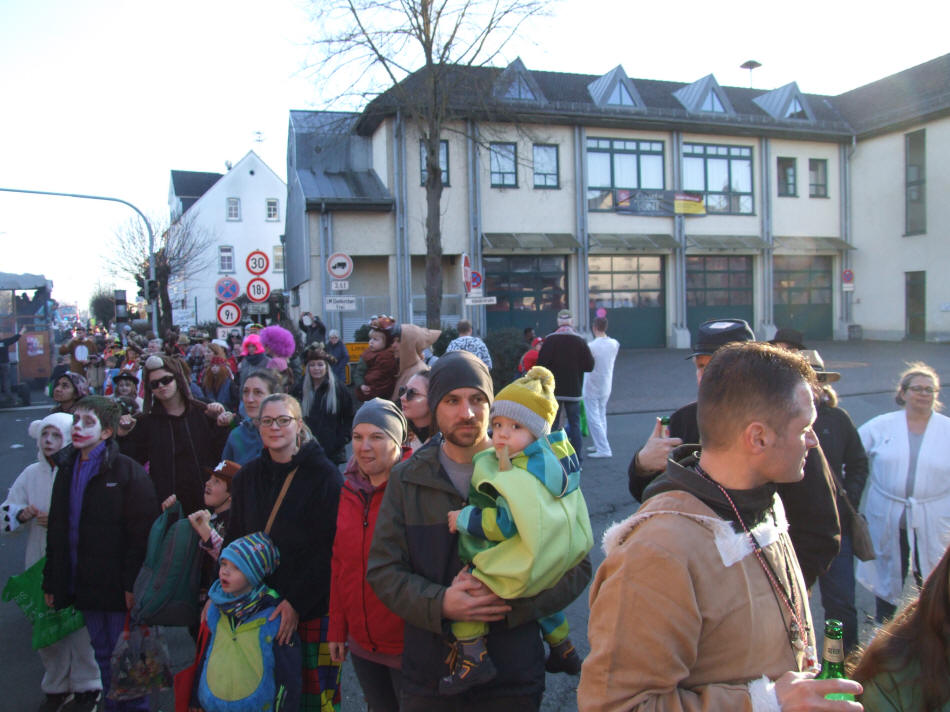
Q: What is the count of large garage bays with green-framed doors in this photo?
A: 4